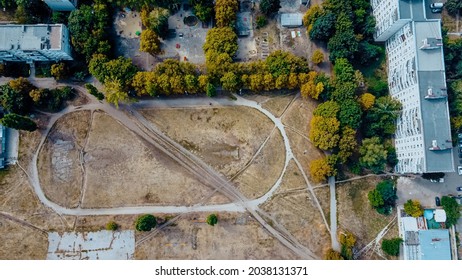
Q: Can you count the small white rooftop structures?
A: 3